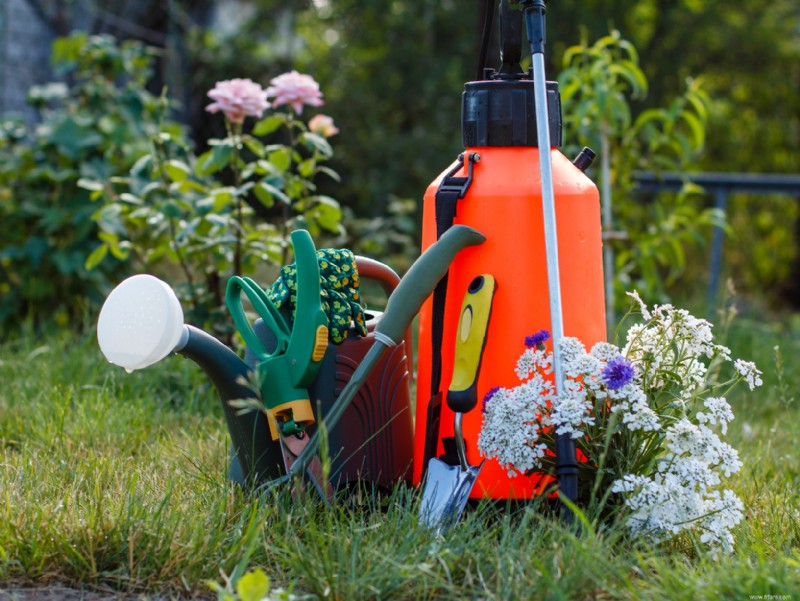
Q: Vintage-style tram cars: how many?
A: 0